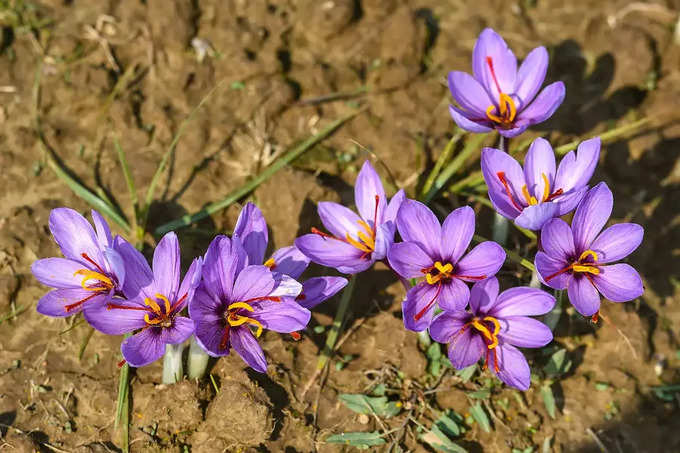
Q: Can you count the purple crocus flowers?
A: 10